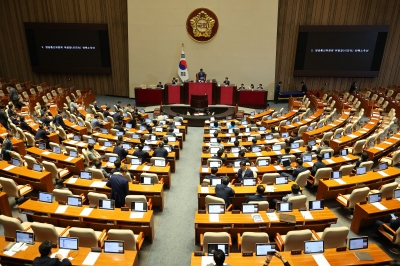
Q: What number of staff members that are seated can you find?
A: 6